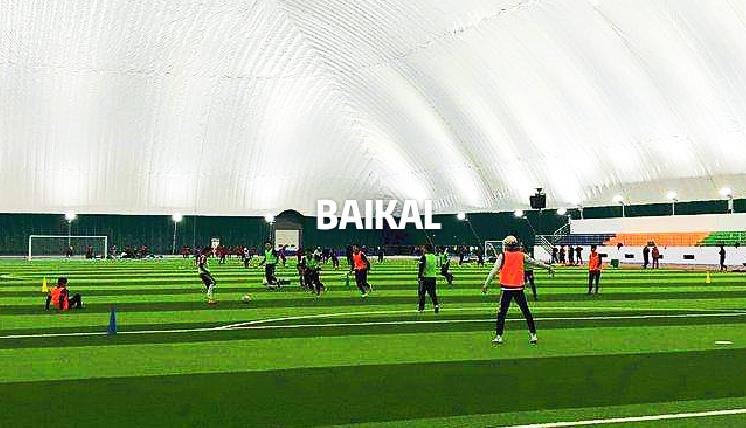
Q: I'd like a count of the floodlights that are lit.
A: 9